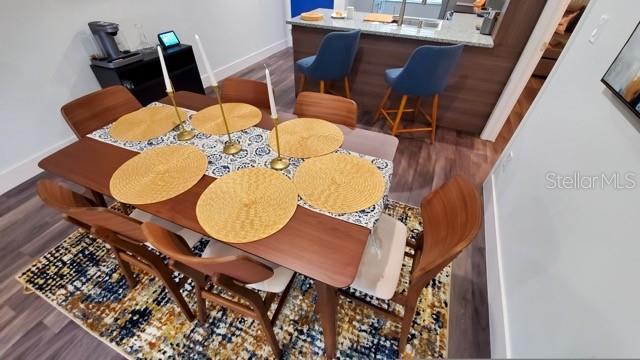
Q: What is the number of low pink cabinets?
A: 0